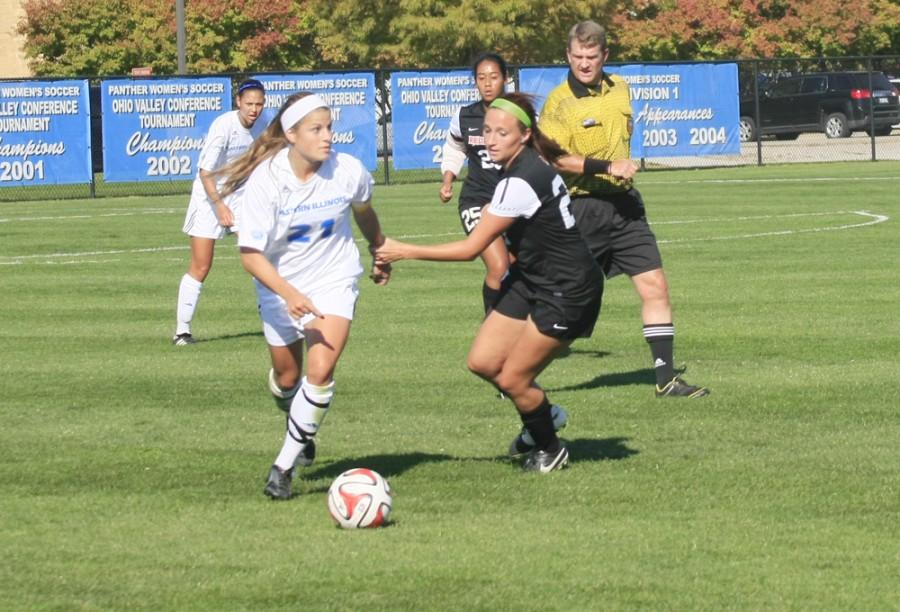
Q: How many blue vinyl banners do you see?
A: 5